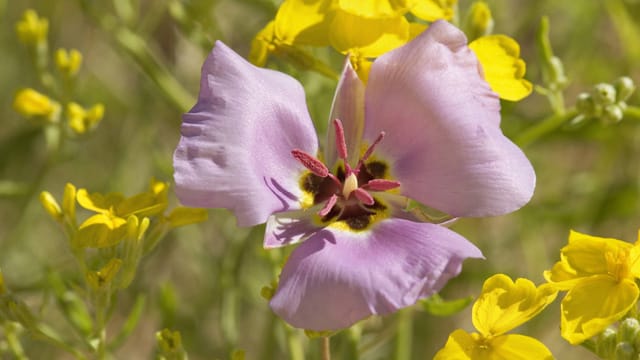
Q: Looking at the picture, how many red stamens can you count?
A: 6